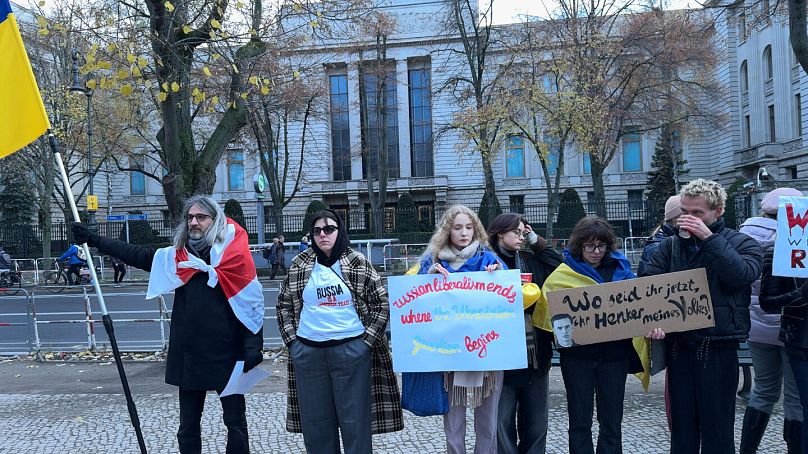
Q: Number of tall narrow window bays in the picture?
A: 3